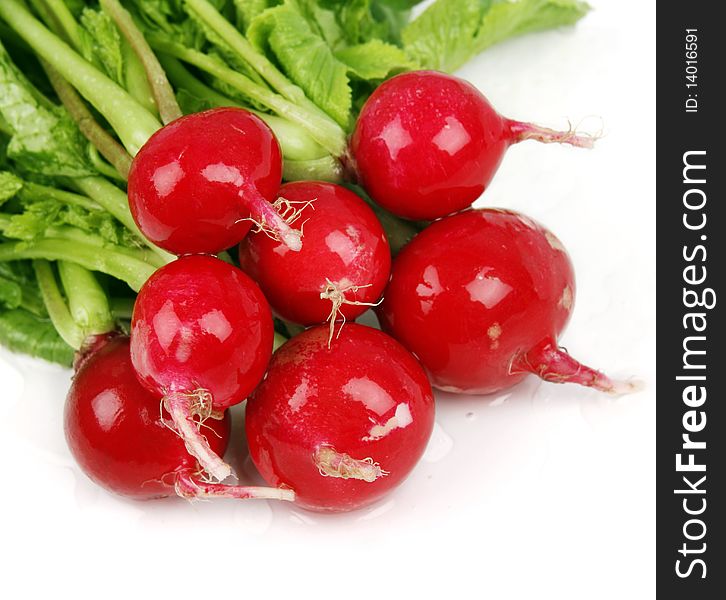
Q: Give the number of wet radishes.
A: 7